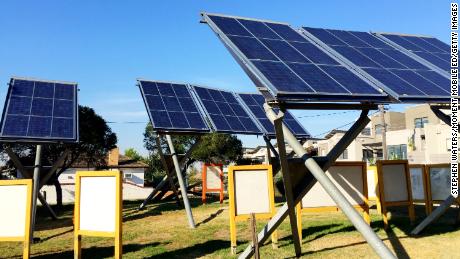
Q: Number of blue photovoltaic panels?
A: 7